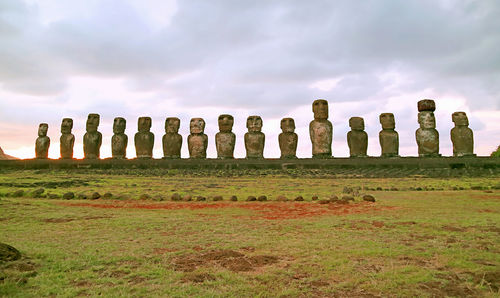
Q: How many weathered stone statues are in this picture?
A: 15